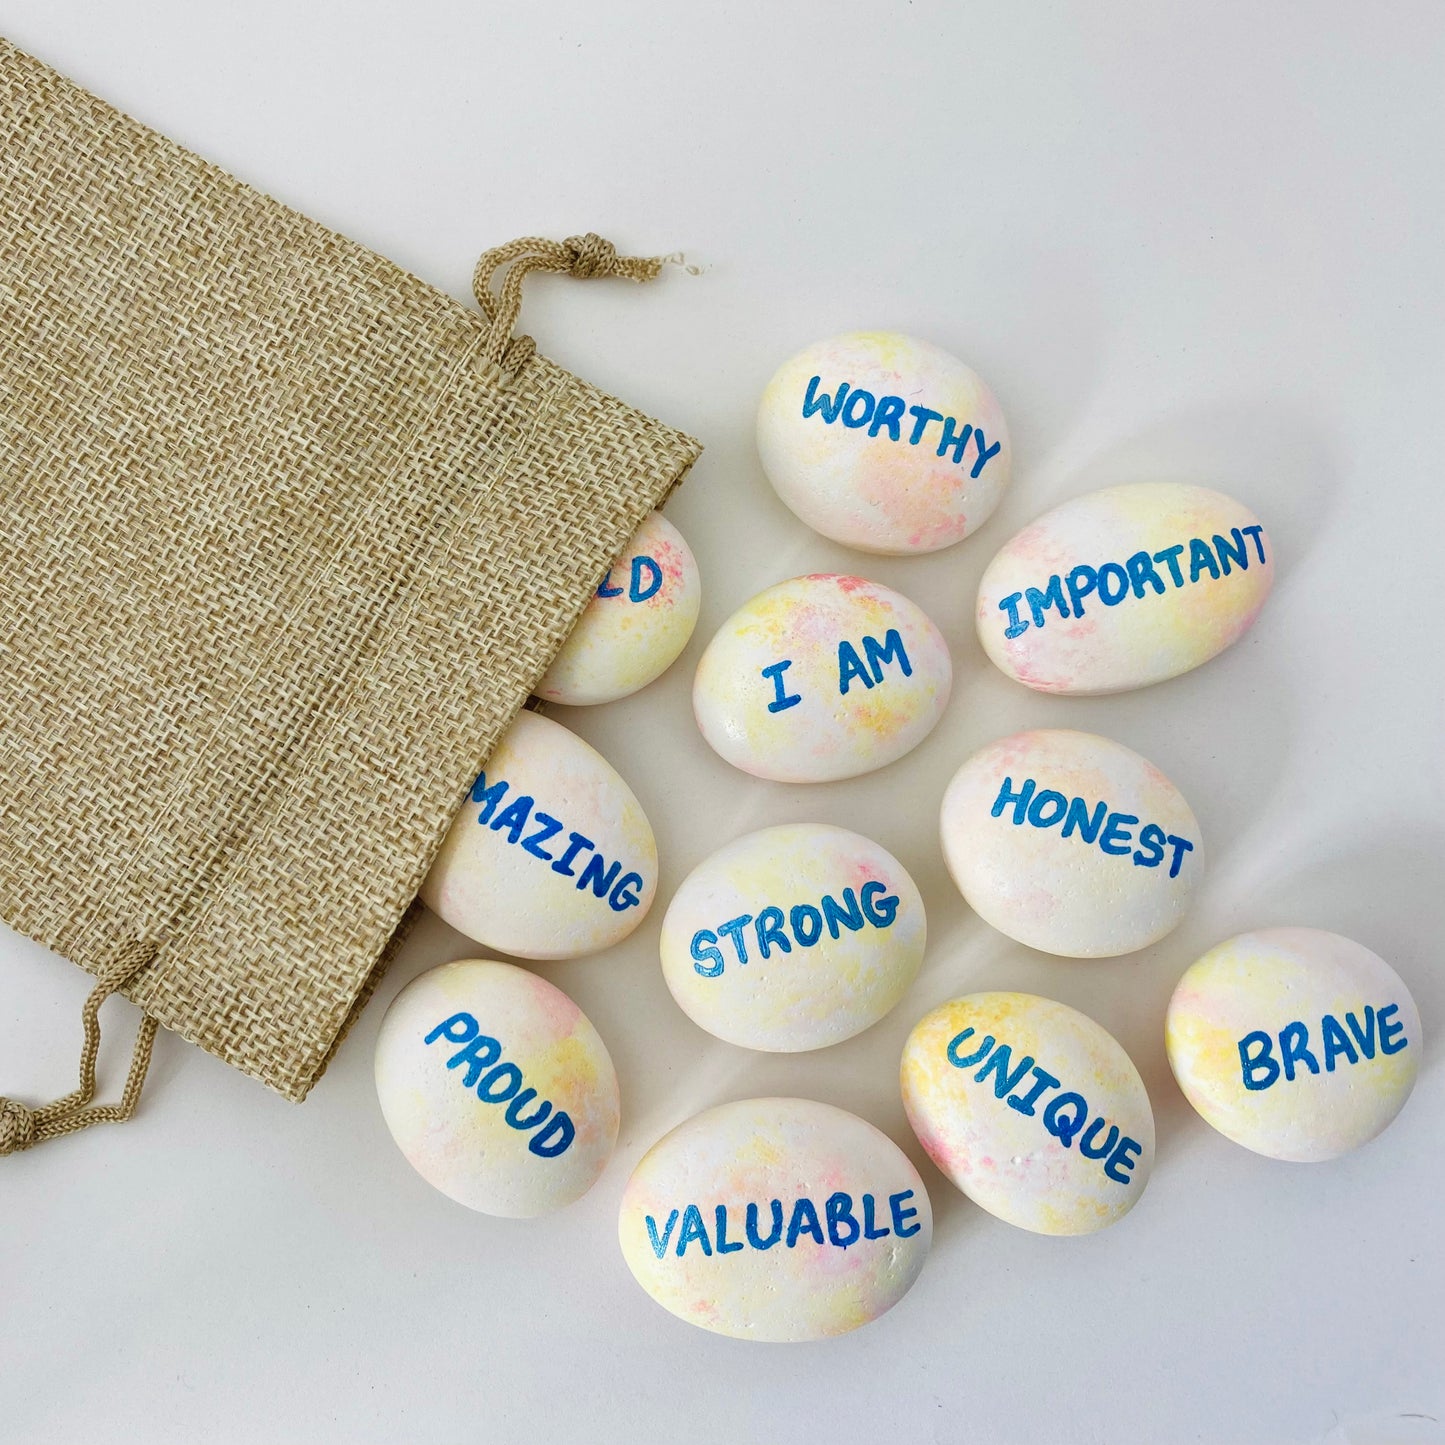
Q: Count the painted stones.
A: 11